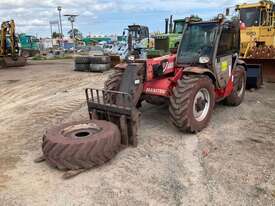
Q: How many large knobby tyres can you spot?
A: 4